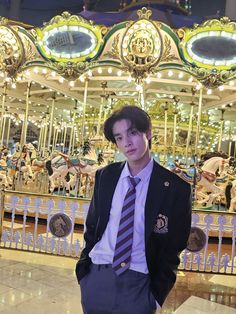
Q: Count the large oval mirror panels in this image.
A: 2